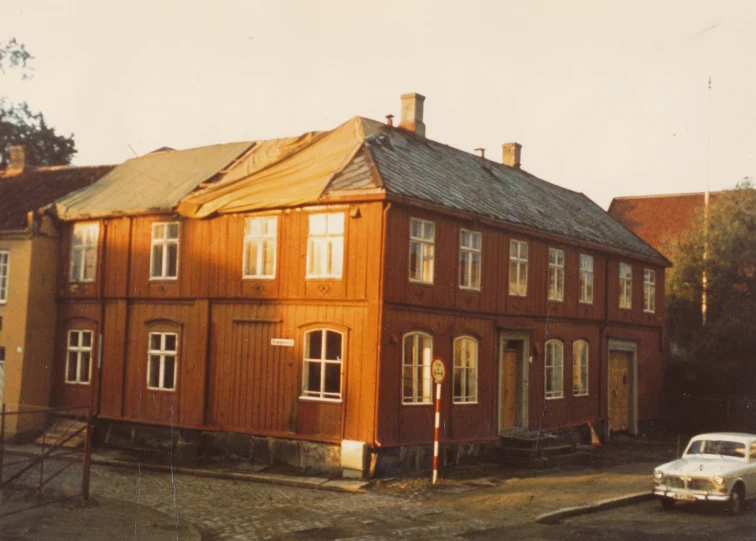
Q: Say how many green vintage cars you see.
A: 0